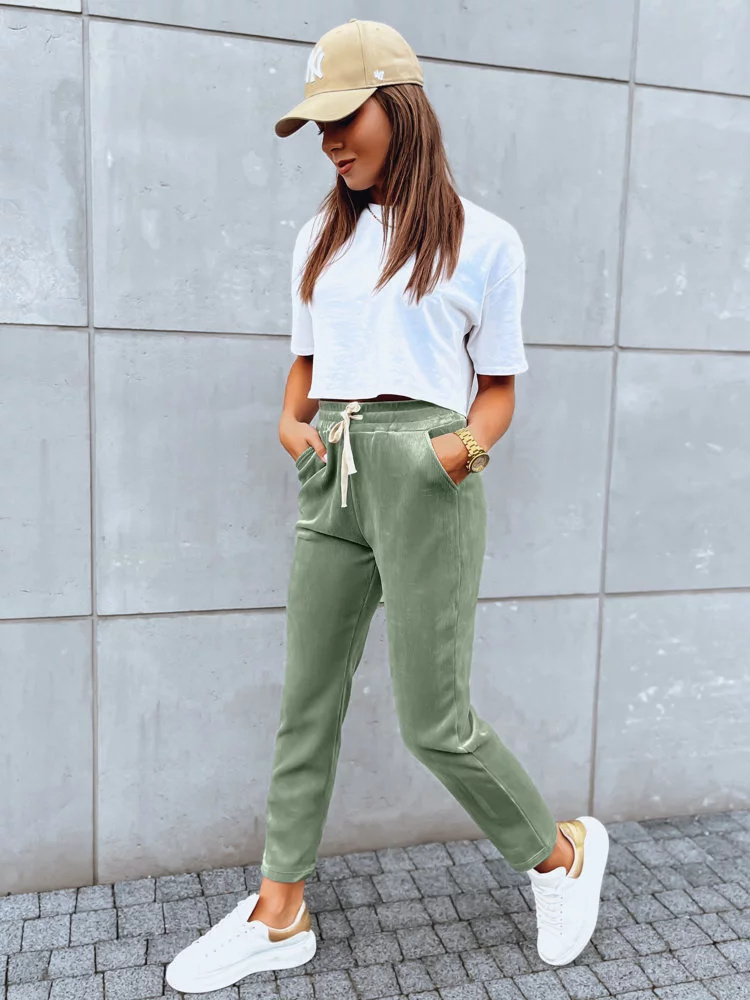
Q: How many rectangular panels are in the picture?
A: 12